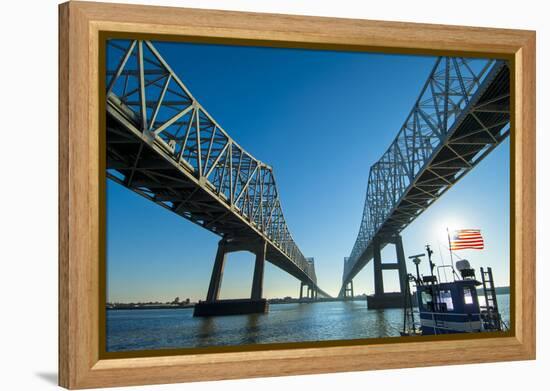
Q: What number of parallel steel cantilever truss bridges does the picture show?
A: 2